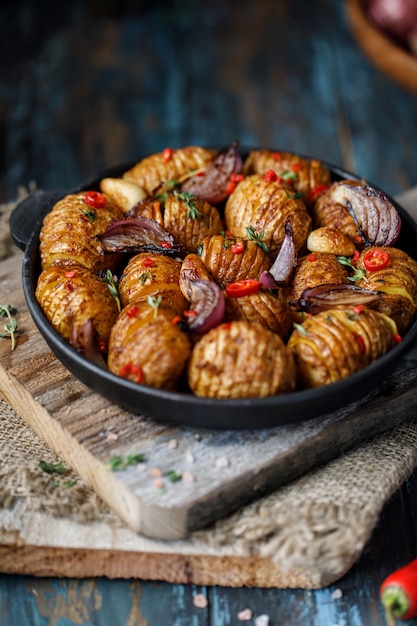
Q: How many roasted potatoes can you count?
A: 15